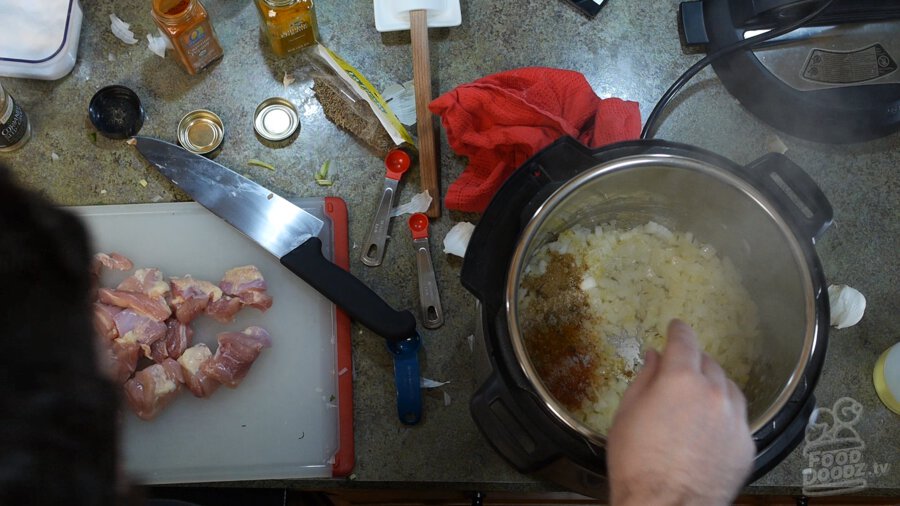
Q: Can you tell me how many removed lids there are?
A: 4